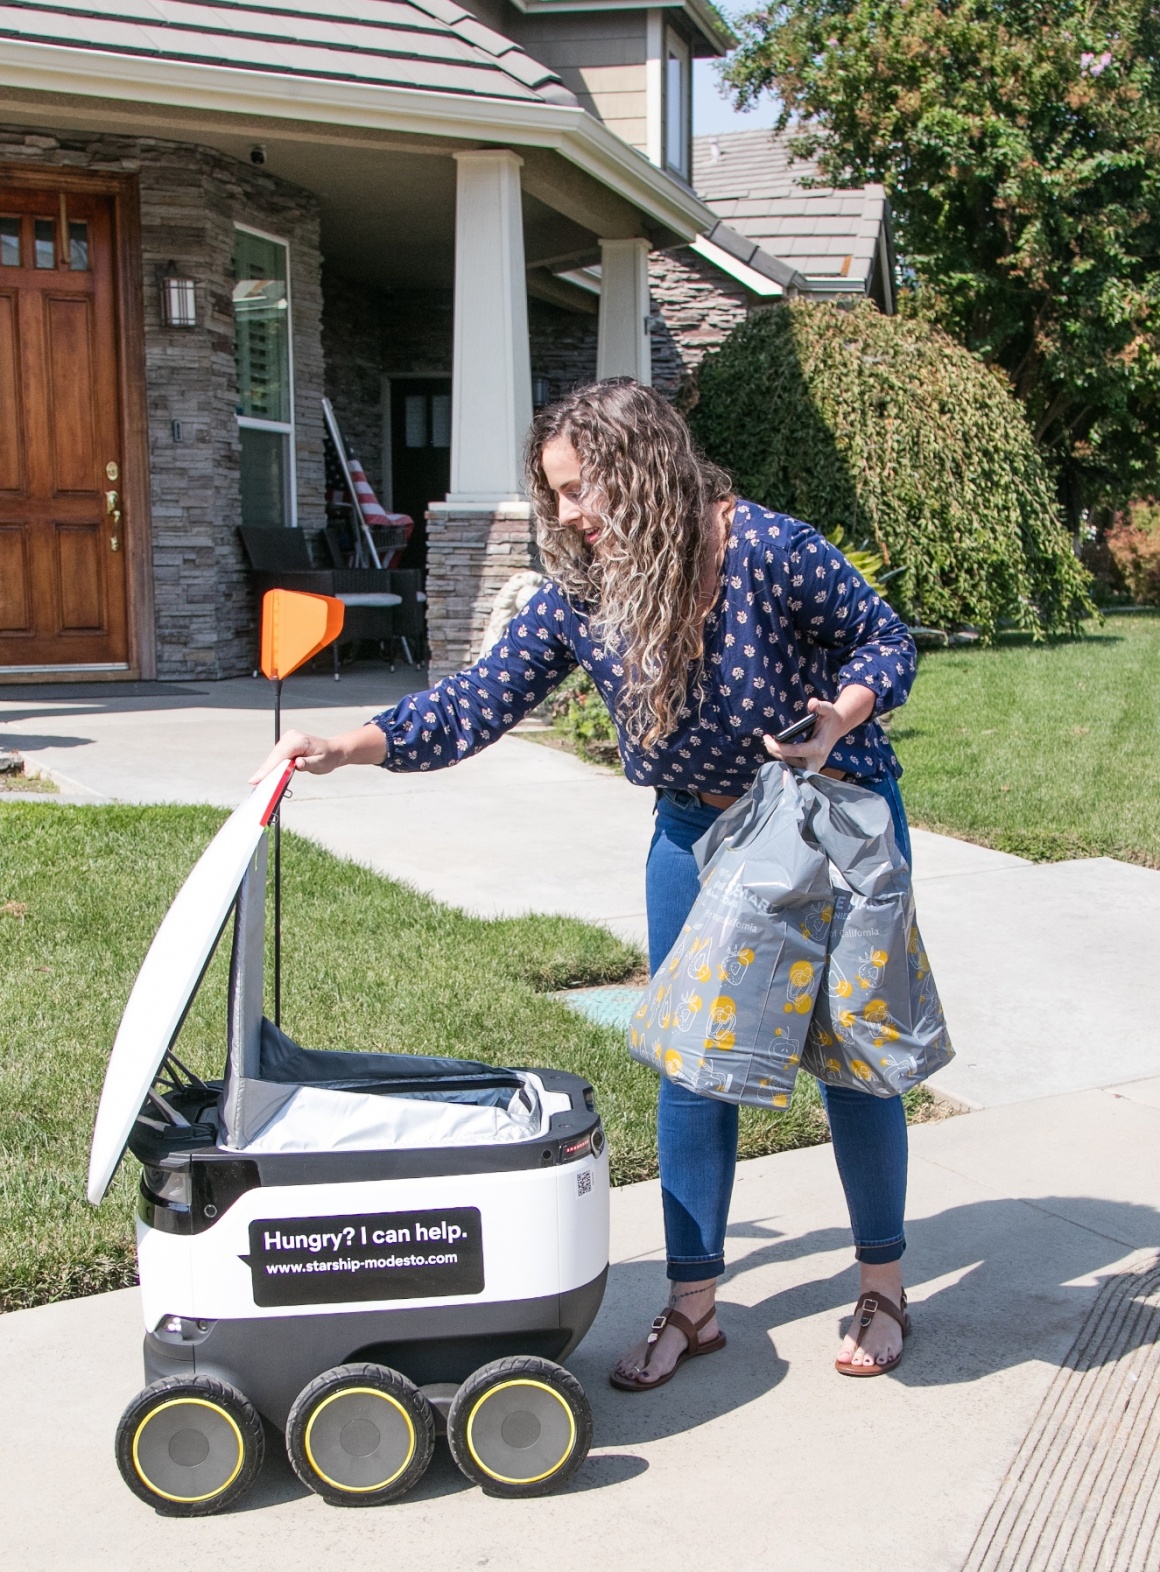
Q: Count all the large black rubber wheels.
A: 3